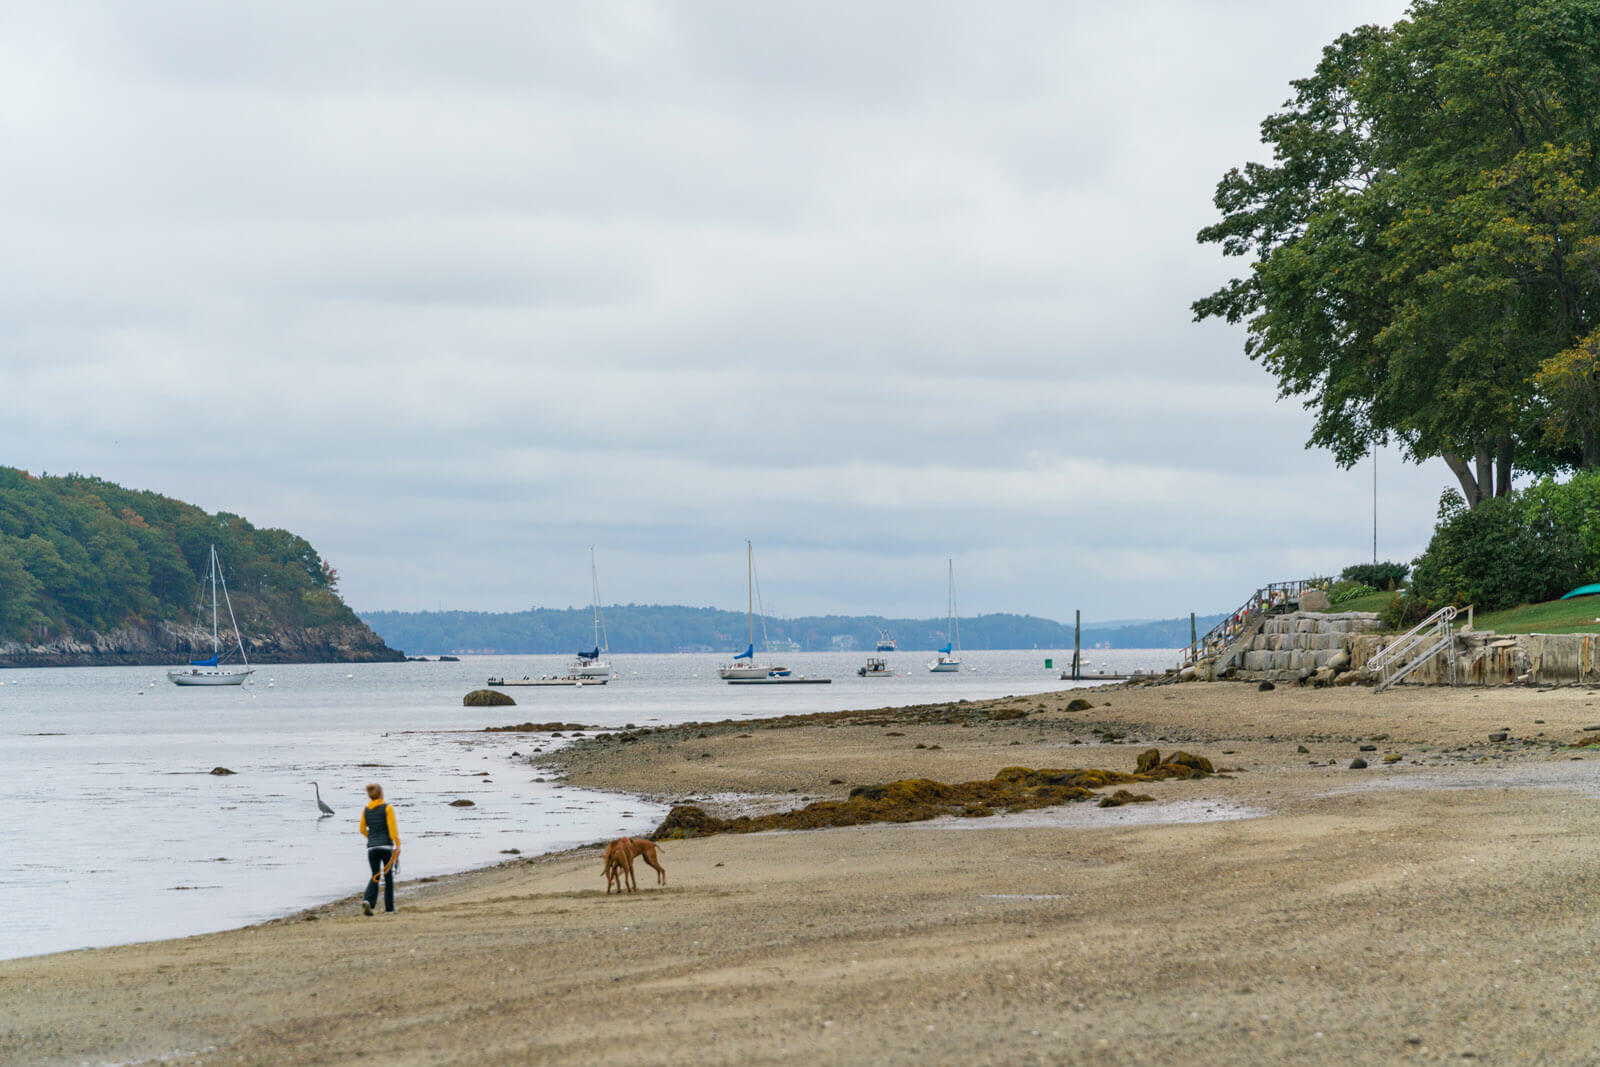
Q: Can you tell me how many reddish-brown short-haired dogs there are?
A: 2